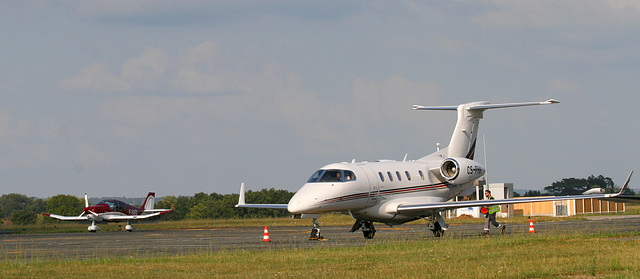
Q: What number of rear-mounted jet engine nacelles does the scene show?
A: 1